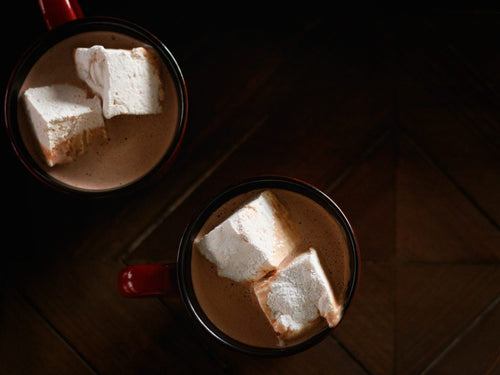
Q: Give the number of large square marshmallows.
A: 4